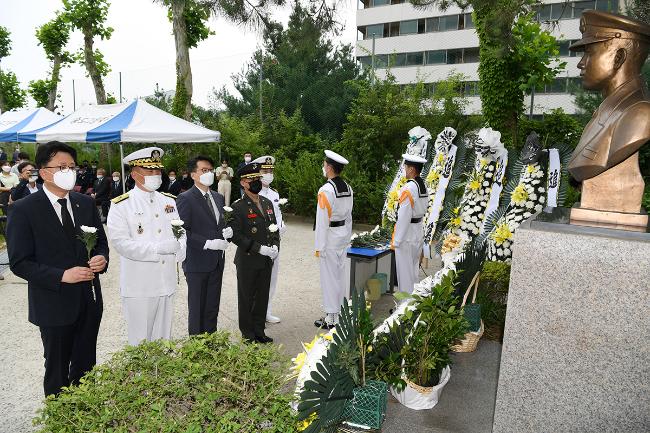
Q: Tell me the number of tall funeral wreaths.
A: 4